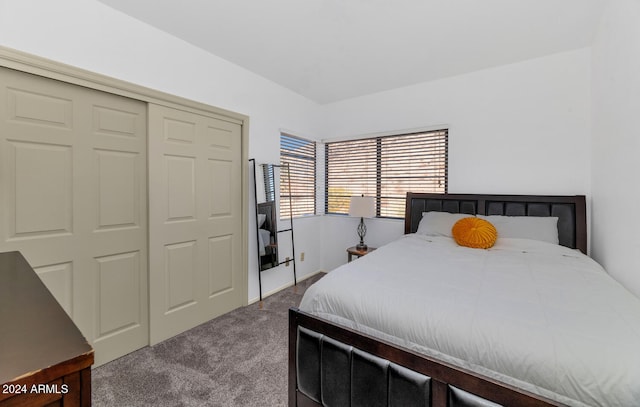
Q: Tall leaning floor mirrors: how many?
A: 1